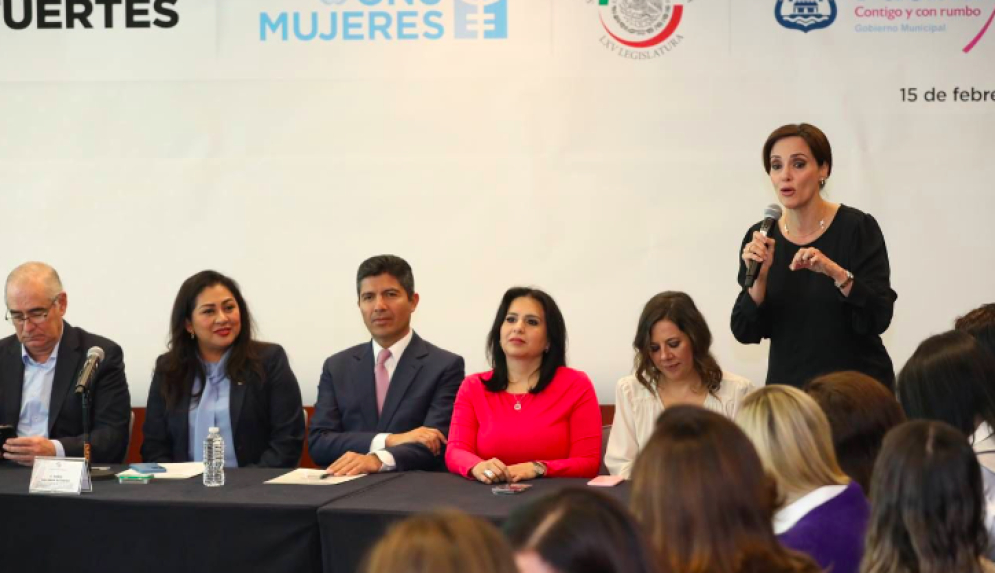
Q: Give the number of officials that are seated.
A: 5